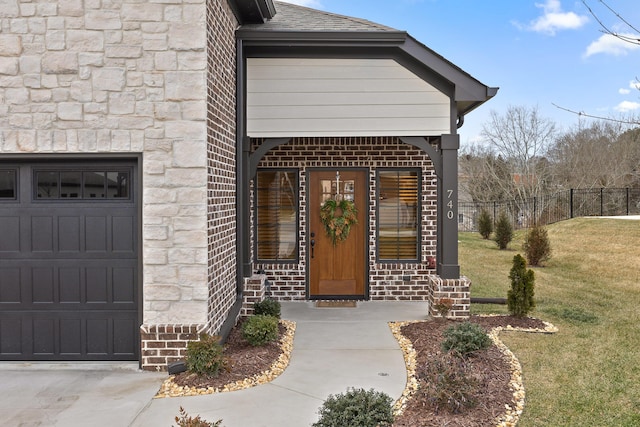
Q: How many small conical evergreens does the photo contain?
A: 4